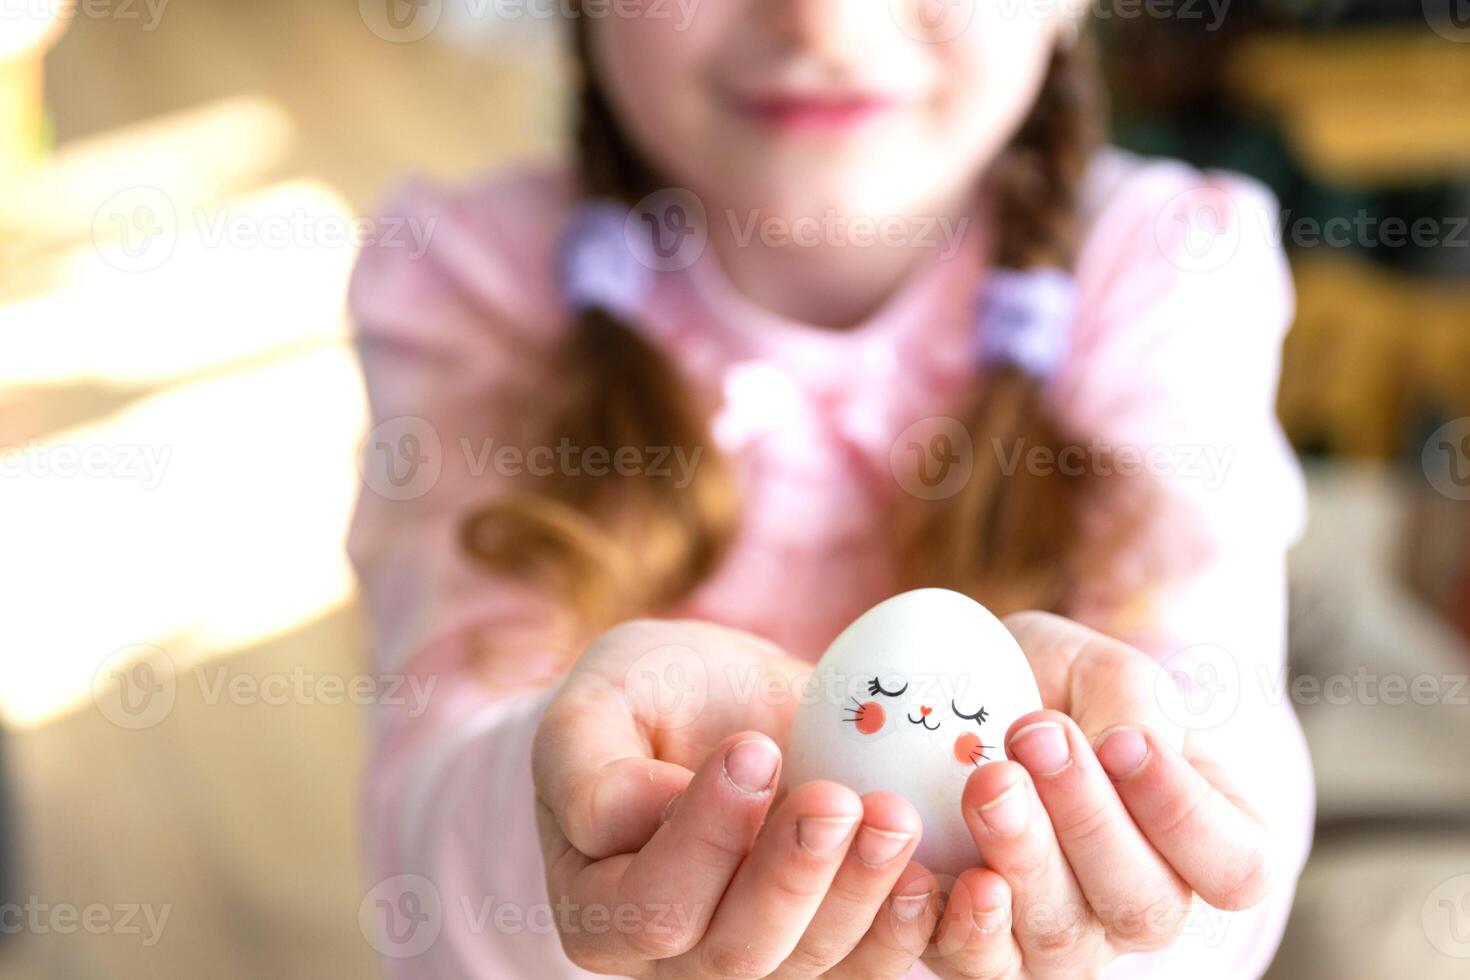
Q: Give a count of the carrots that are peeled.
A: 0